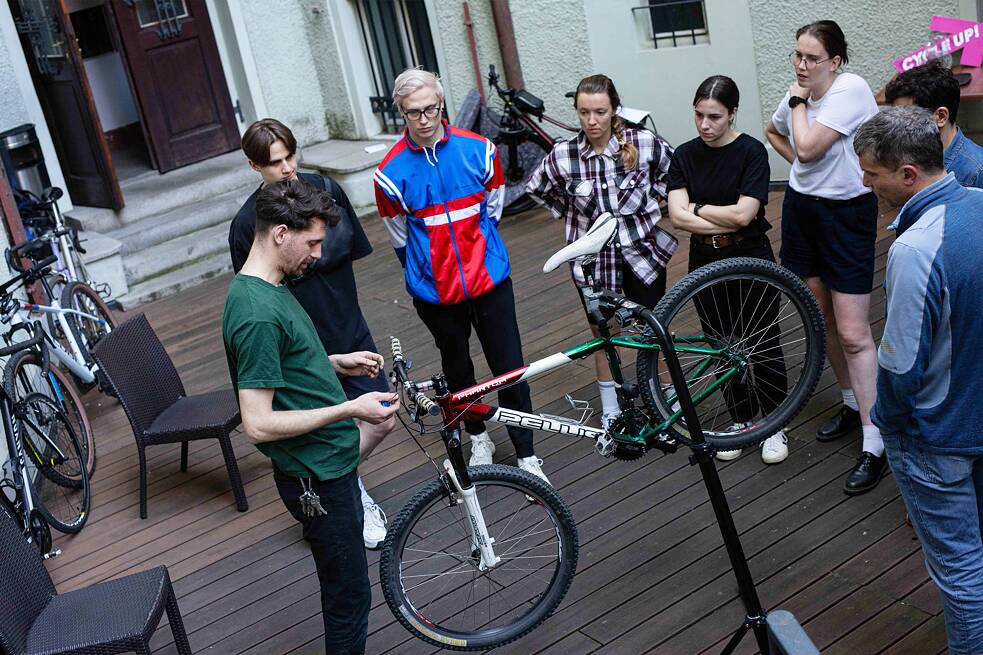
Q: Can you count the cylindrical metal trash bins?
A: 1